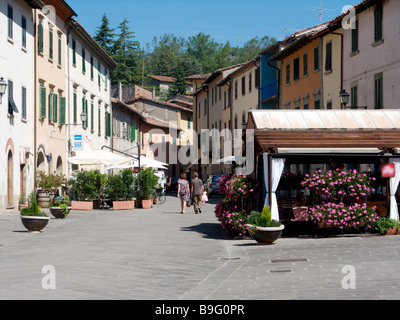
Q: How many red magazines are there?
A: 0